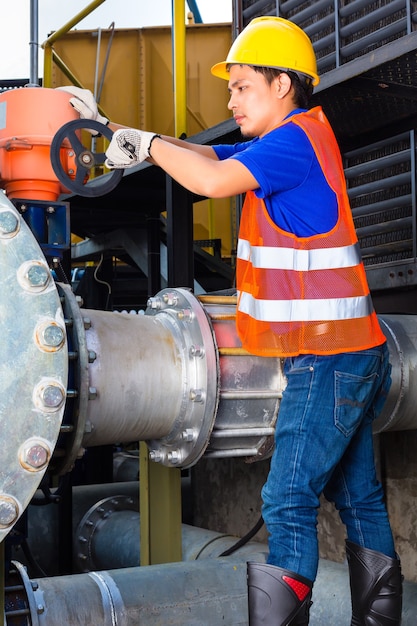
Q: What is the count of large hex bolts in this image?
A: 6